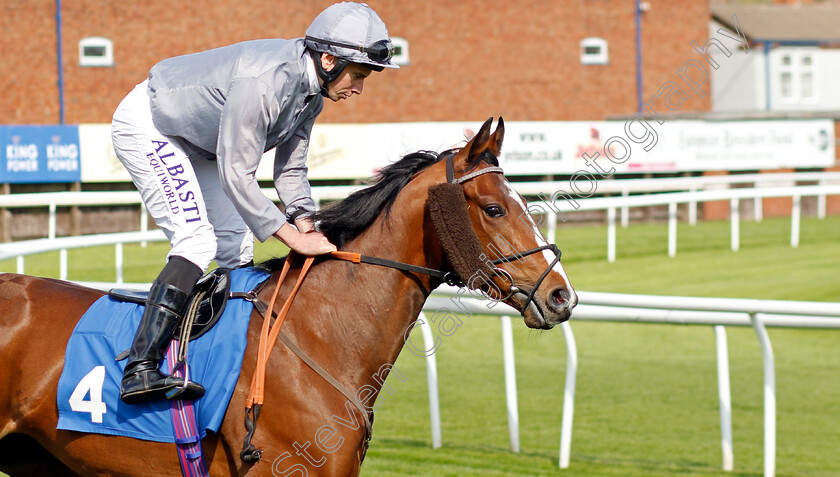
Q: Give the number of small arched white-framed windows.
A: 3